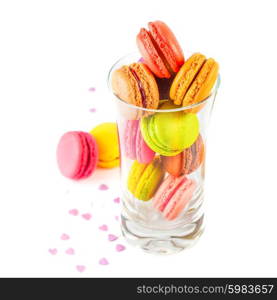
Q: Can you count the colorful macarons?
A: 10